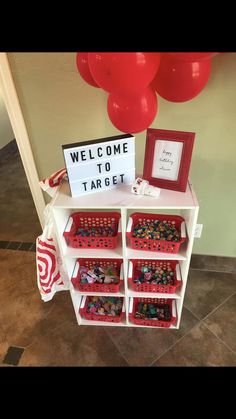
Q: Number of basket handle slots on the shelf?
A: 12